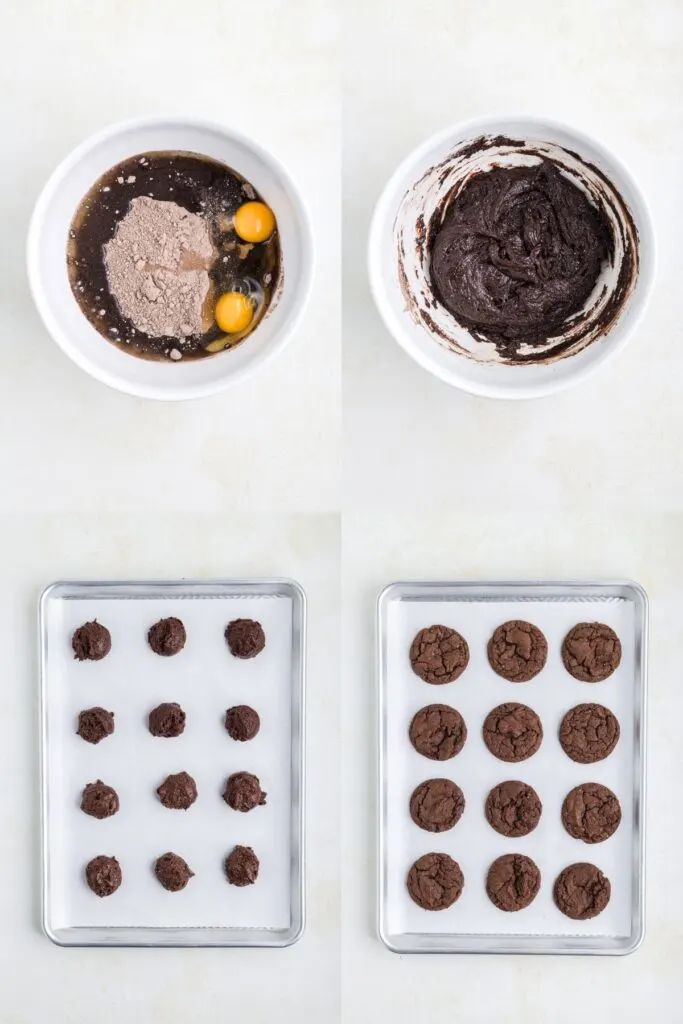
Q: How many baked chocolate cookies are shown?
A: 12